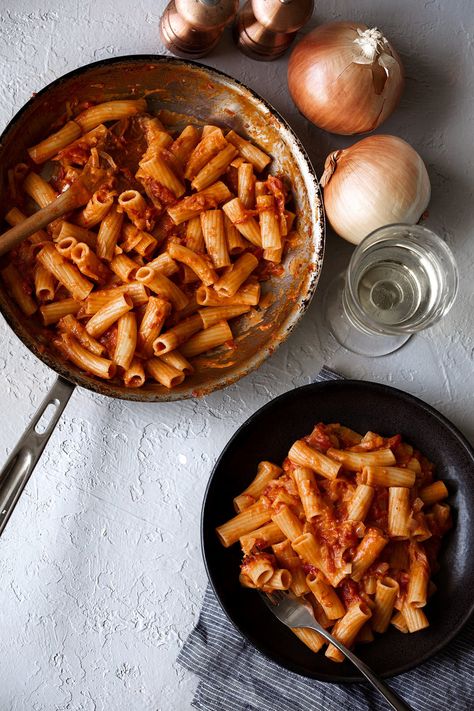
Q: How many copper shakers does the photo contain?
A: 2